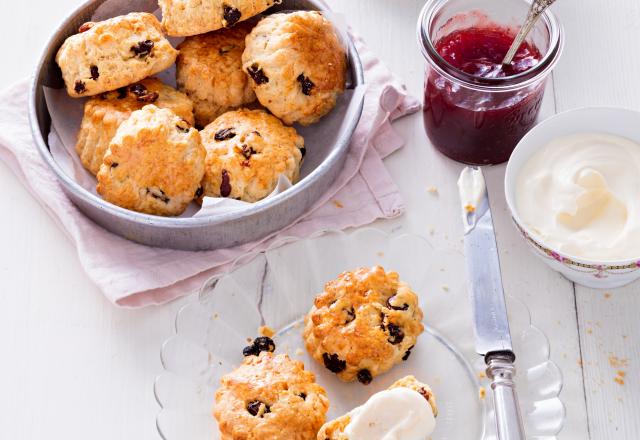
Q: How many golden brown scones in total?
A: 10